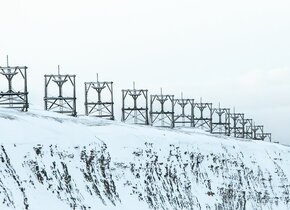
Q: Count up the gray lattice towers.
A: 12